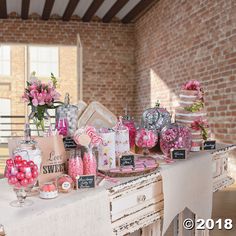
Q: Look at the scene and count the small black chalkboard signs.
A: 5